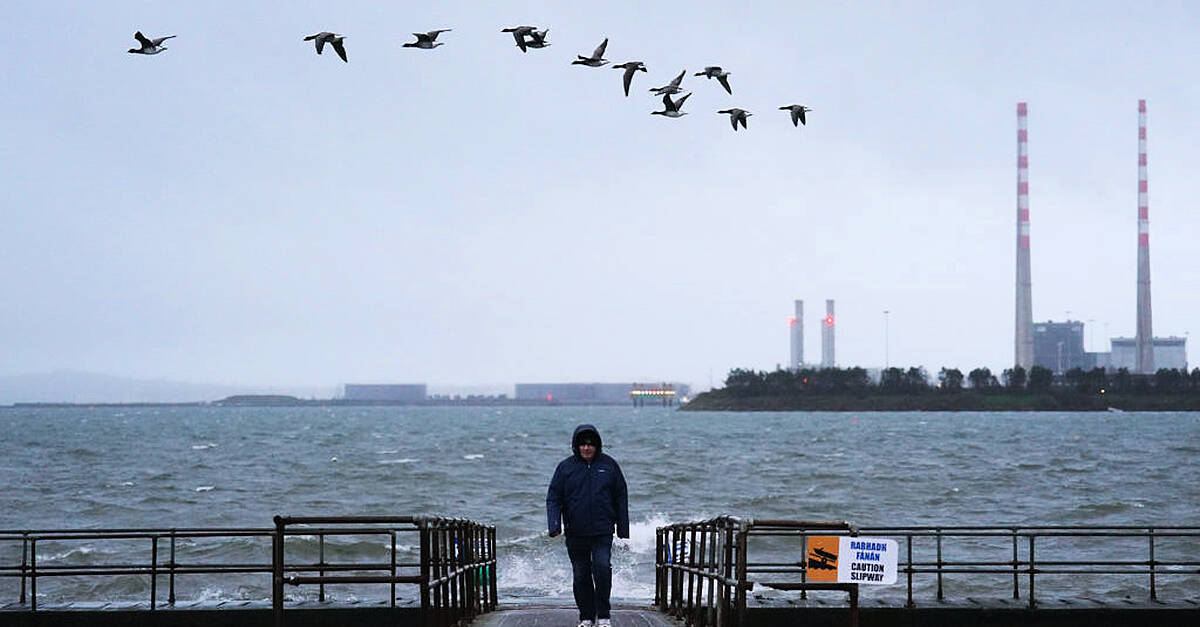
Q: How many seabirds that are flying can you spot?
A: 12